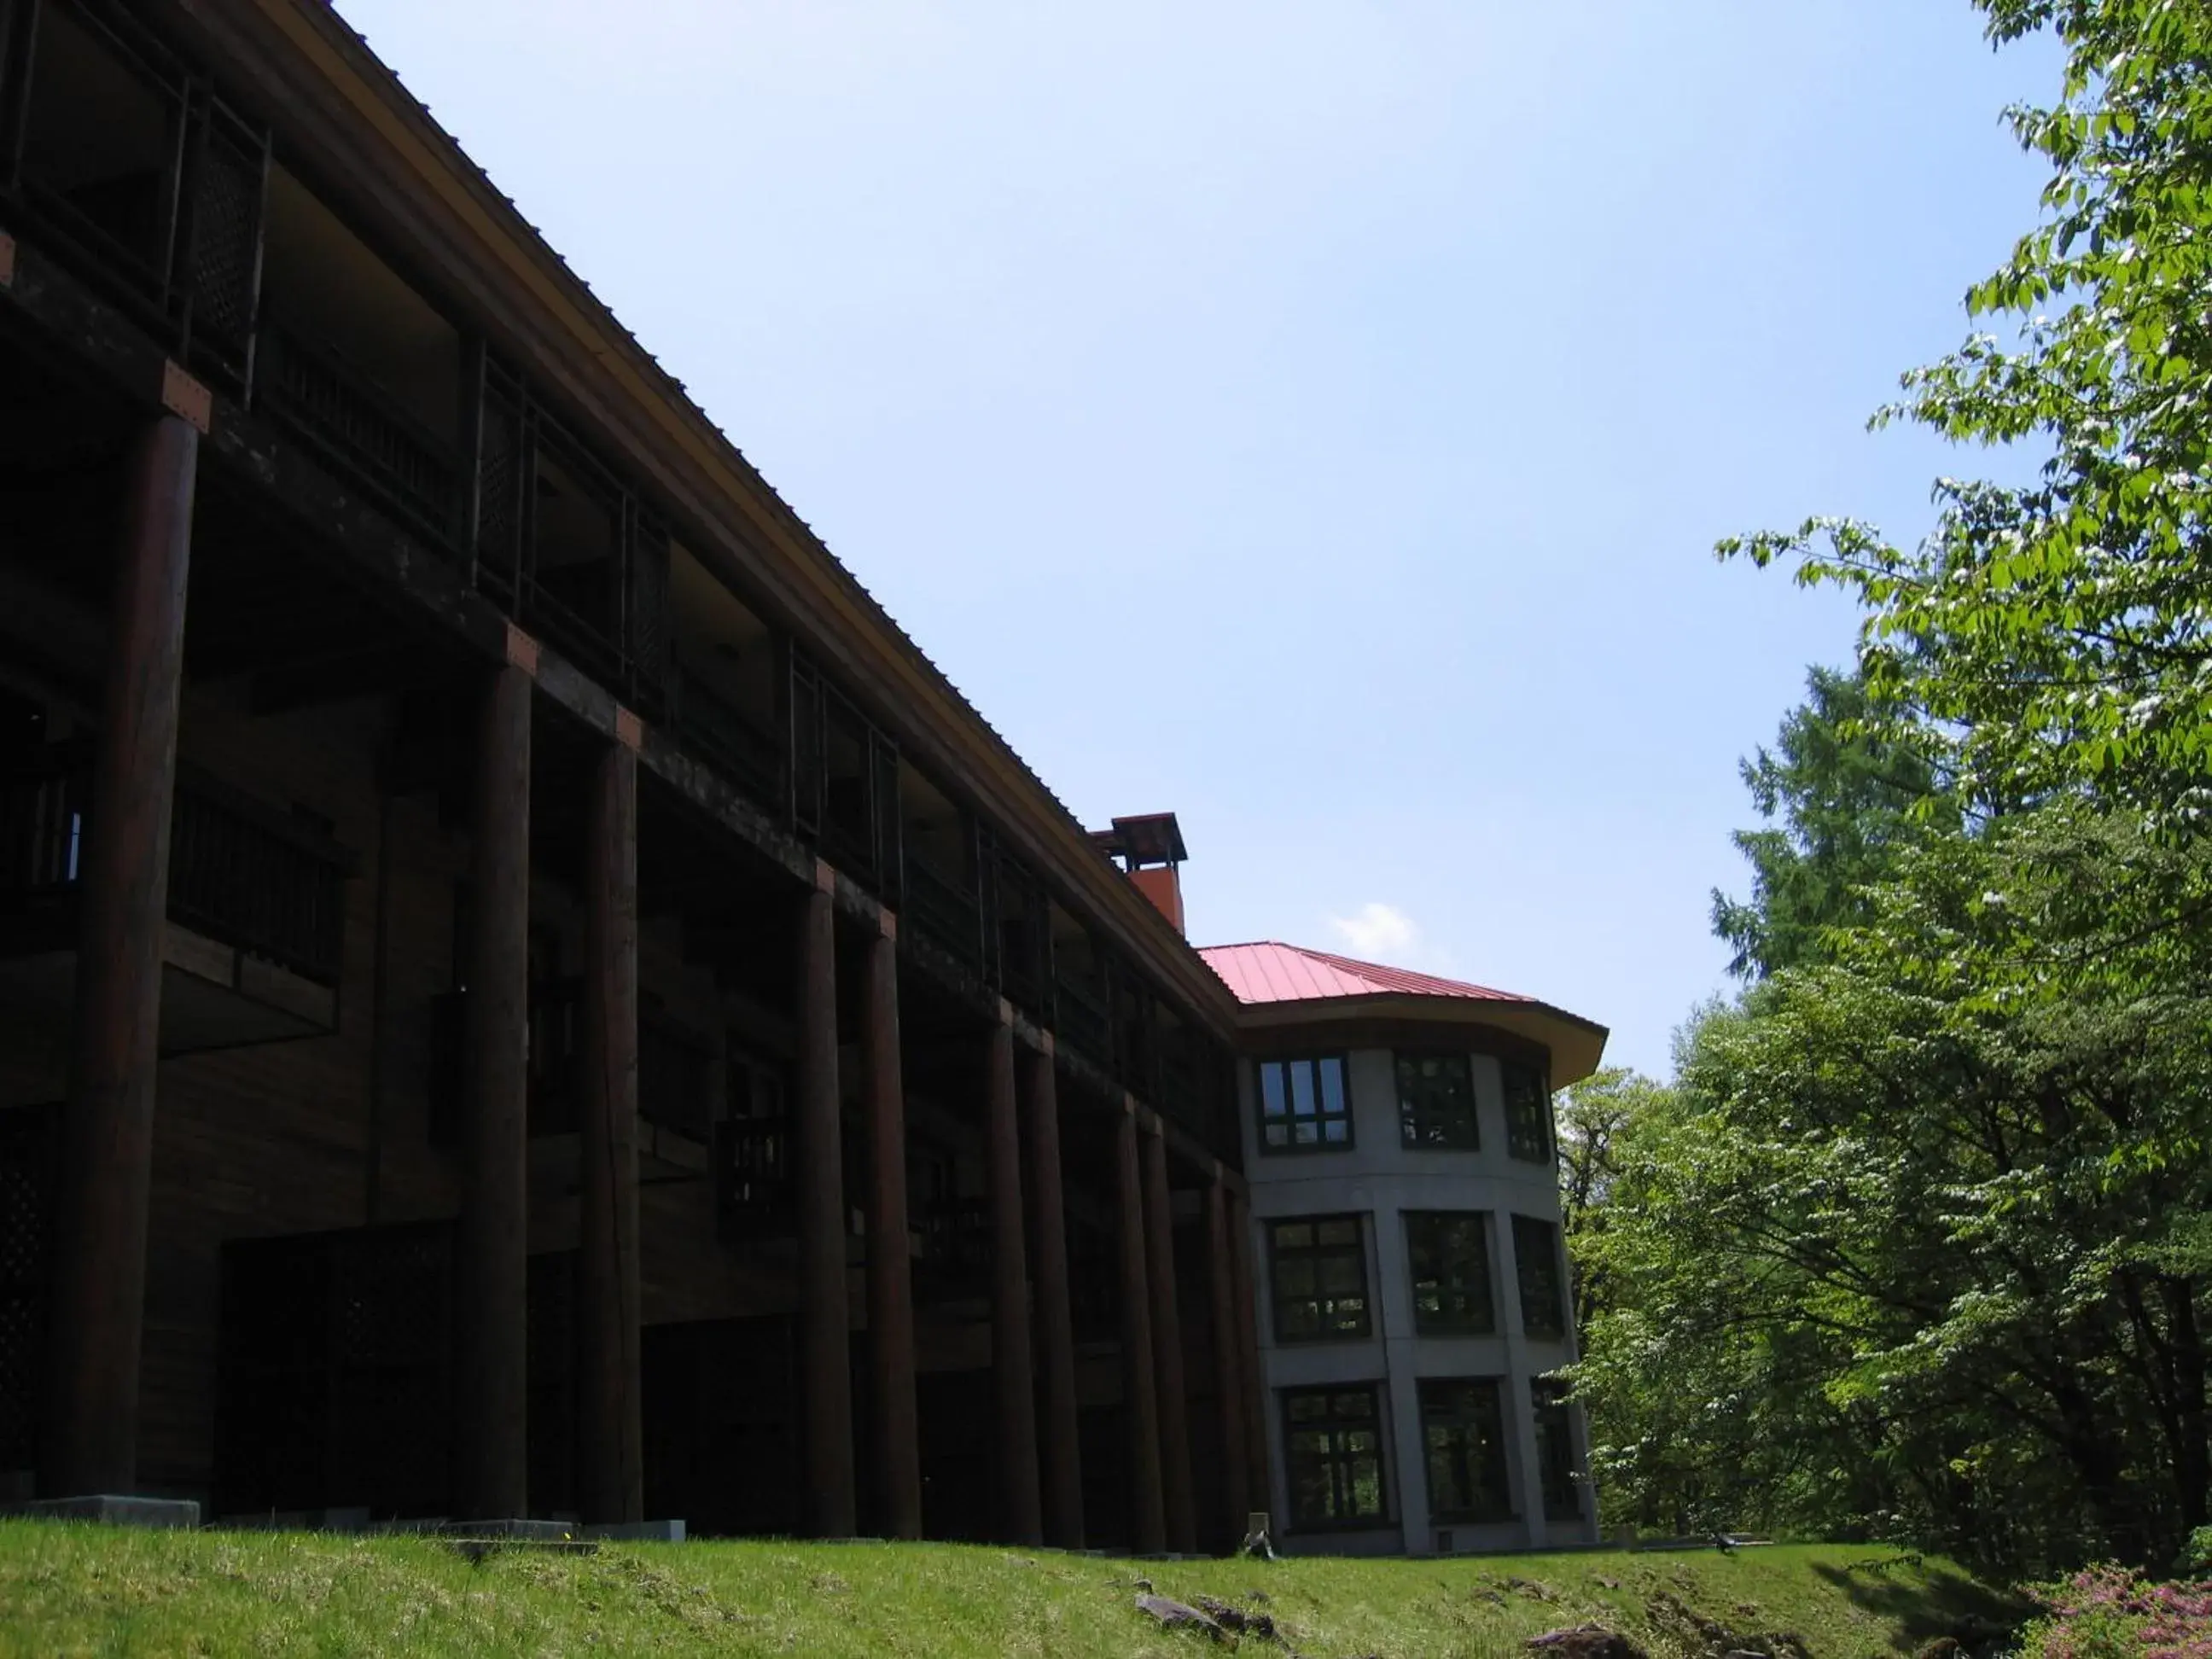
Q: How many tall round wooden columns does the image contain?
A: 11